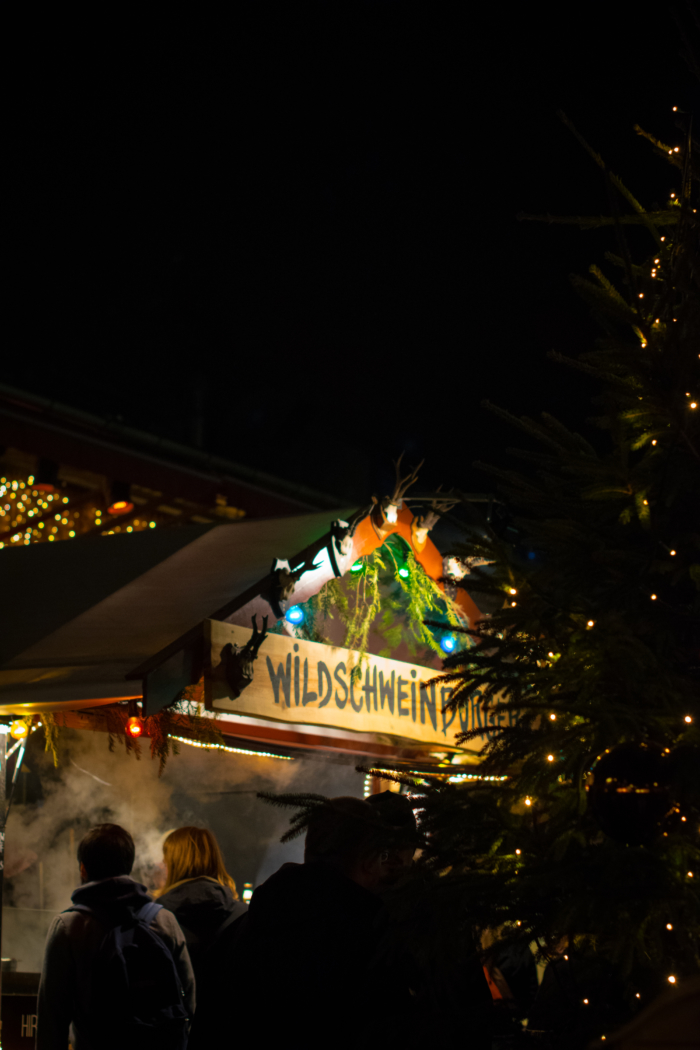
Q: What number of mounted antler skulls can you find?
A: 6